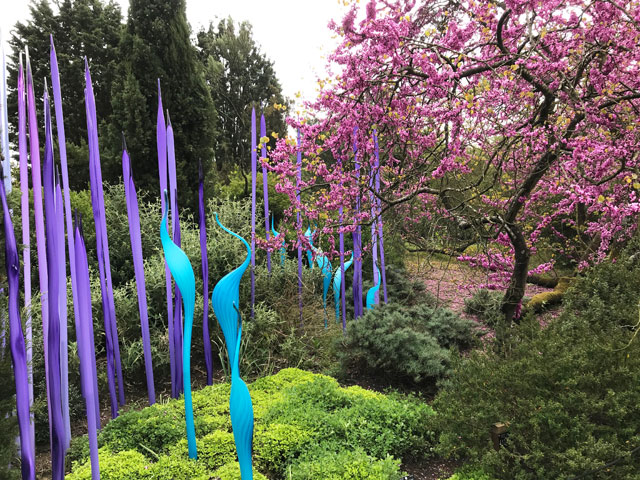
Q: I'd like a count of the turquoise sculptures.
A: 7